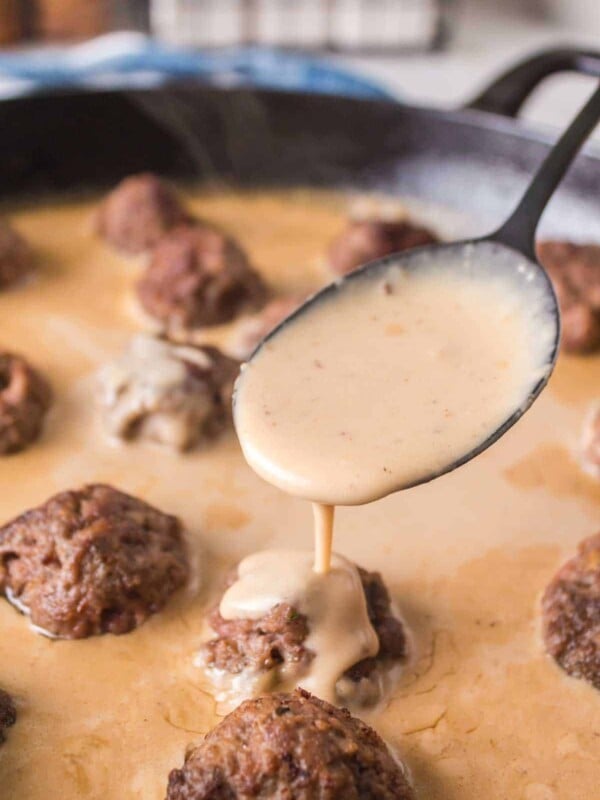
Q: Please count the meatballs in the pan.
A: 14